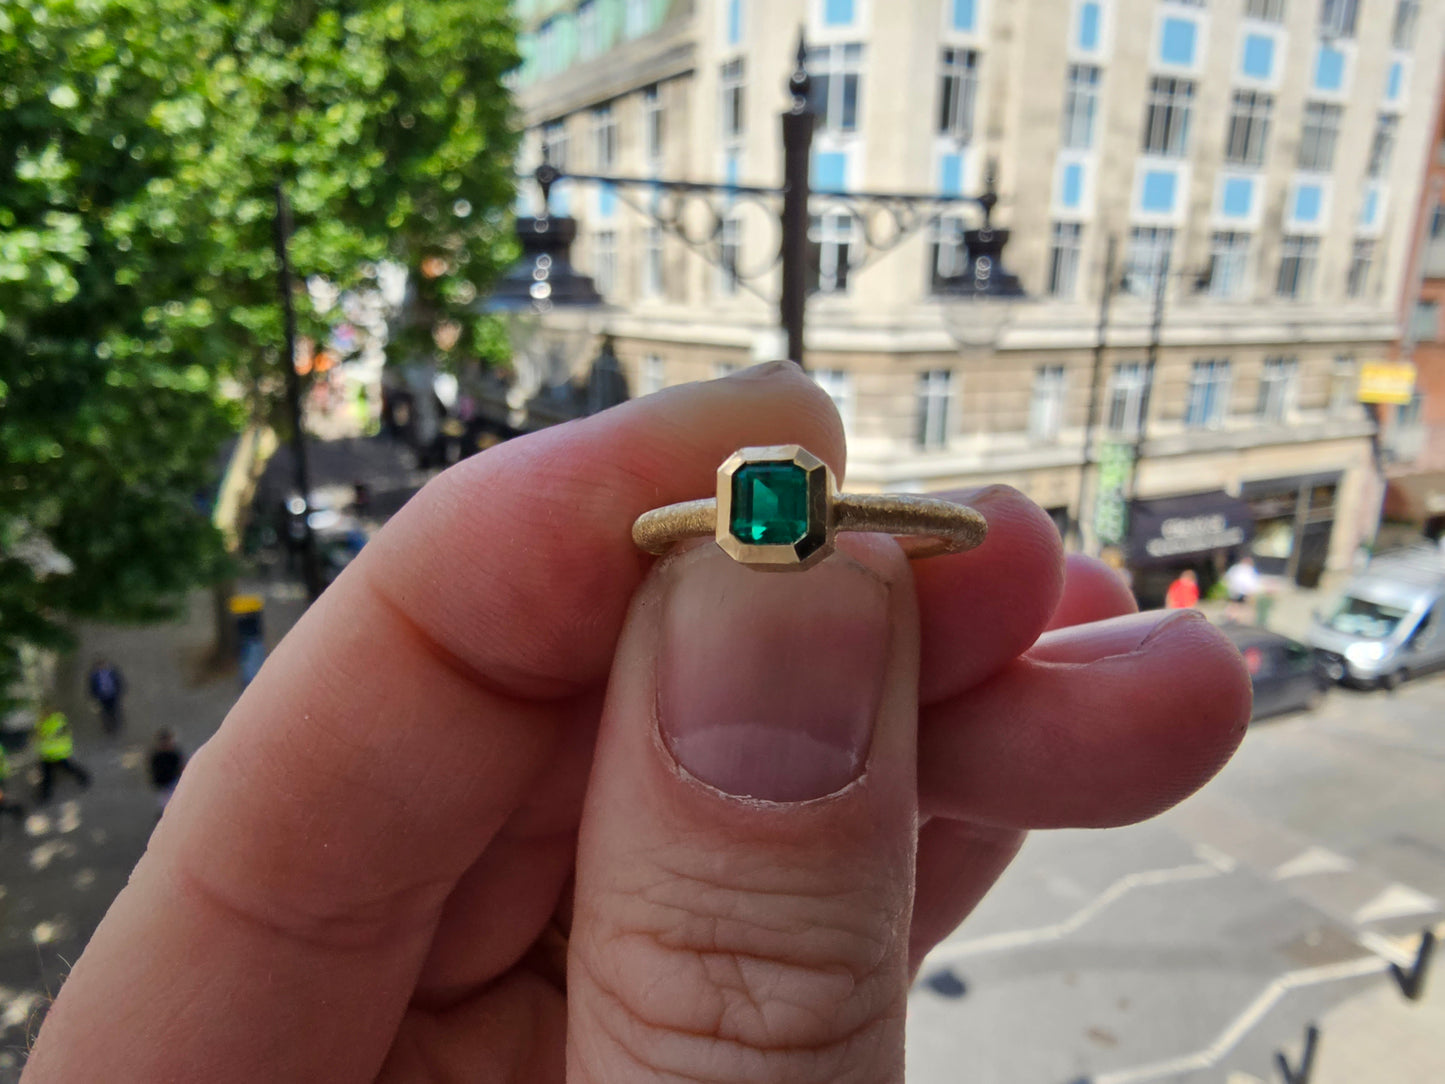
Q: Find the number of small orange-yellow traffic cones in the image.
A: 0